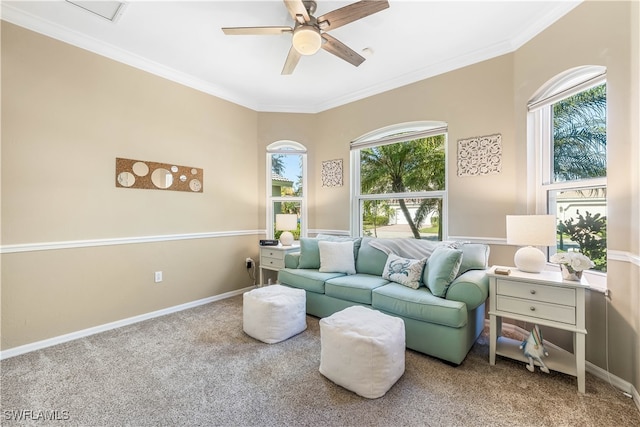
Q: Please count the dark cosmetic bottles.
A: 0